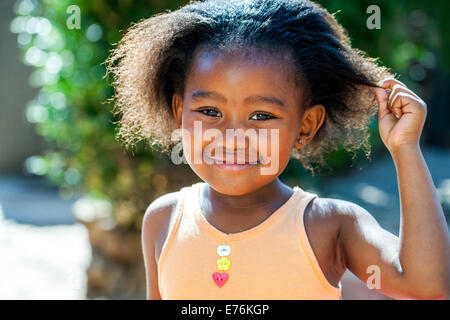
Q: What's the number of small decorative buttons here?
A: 3